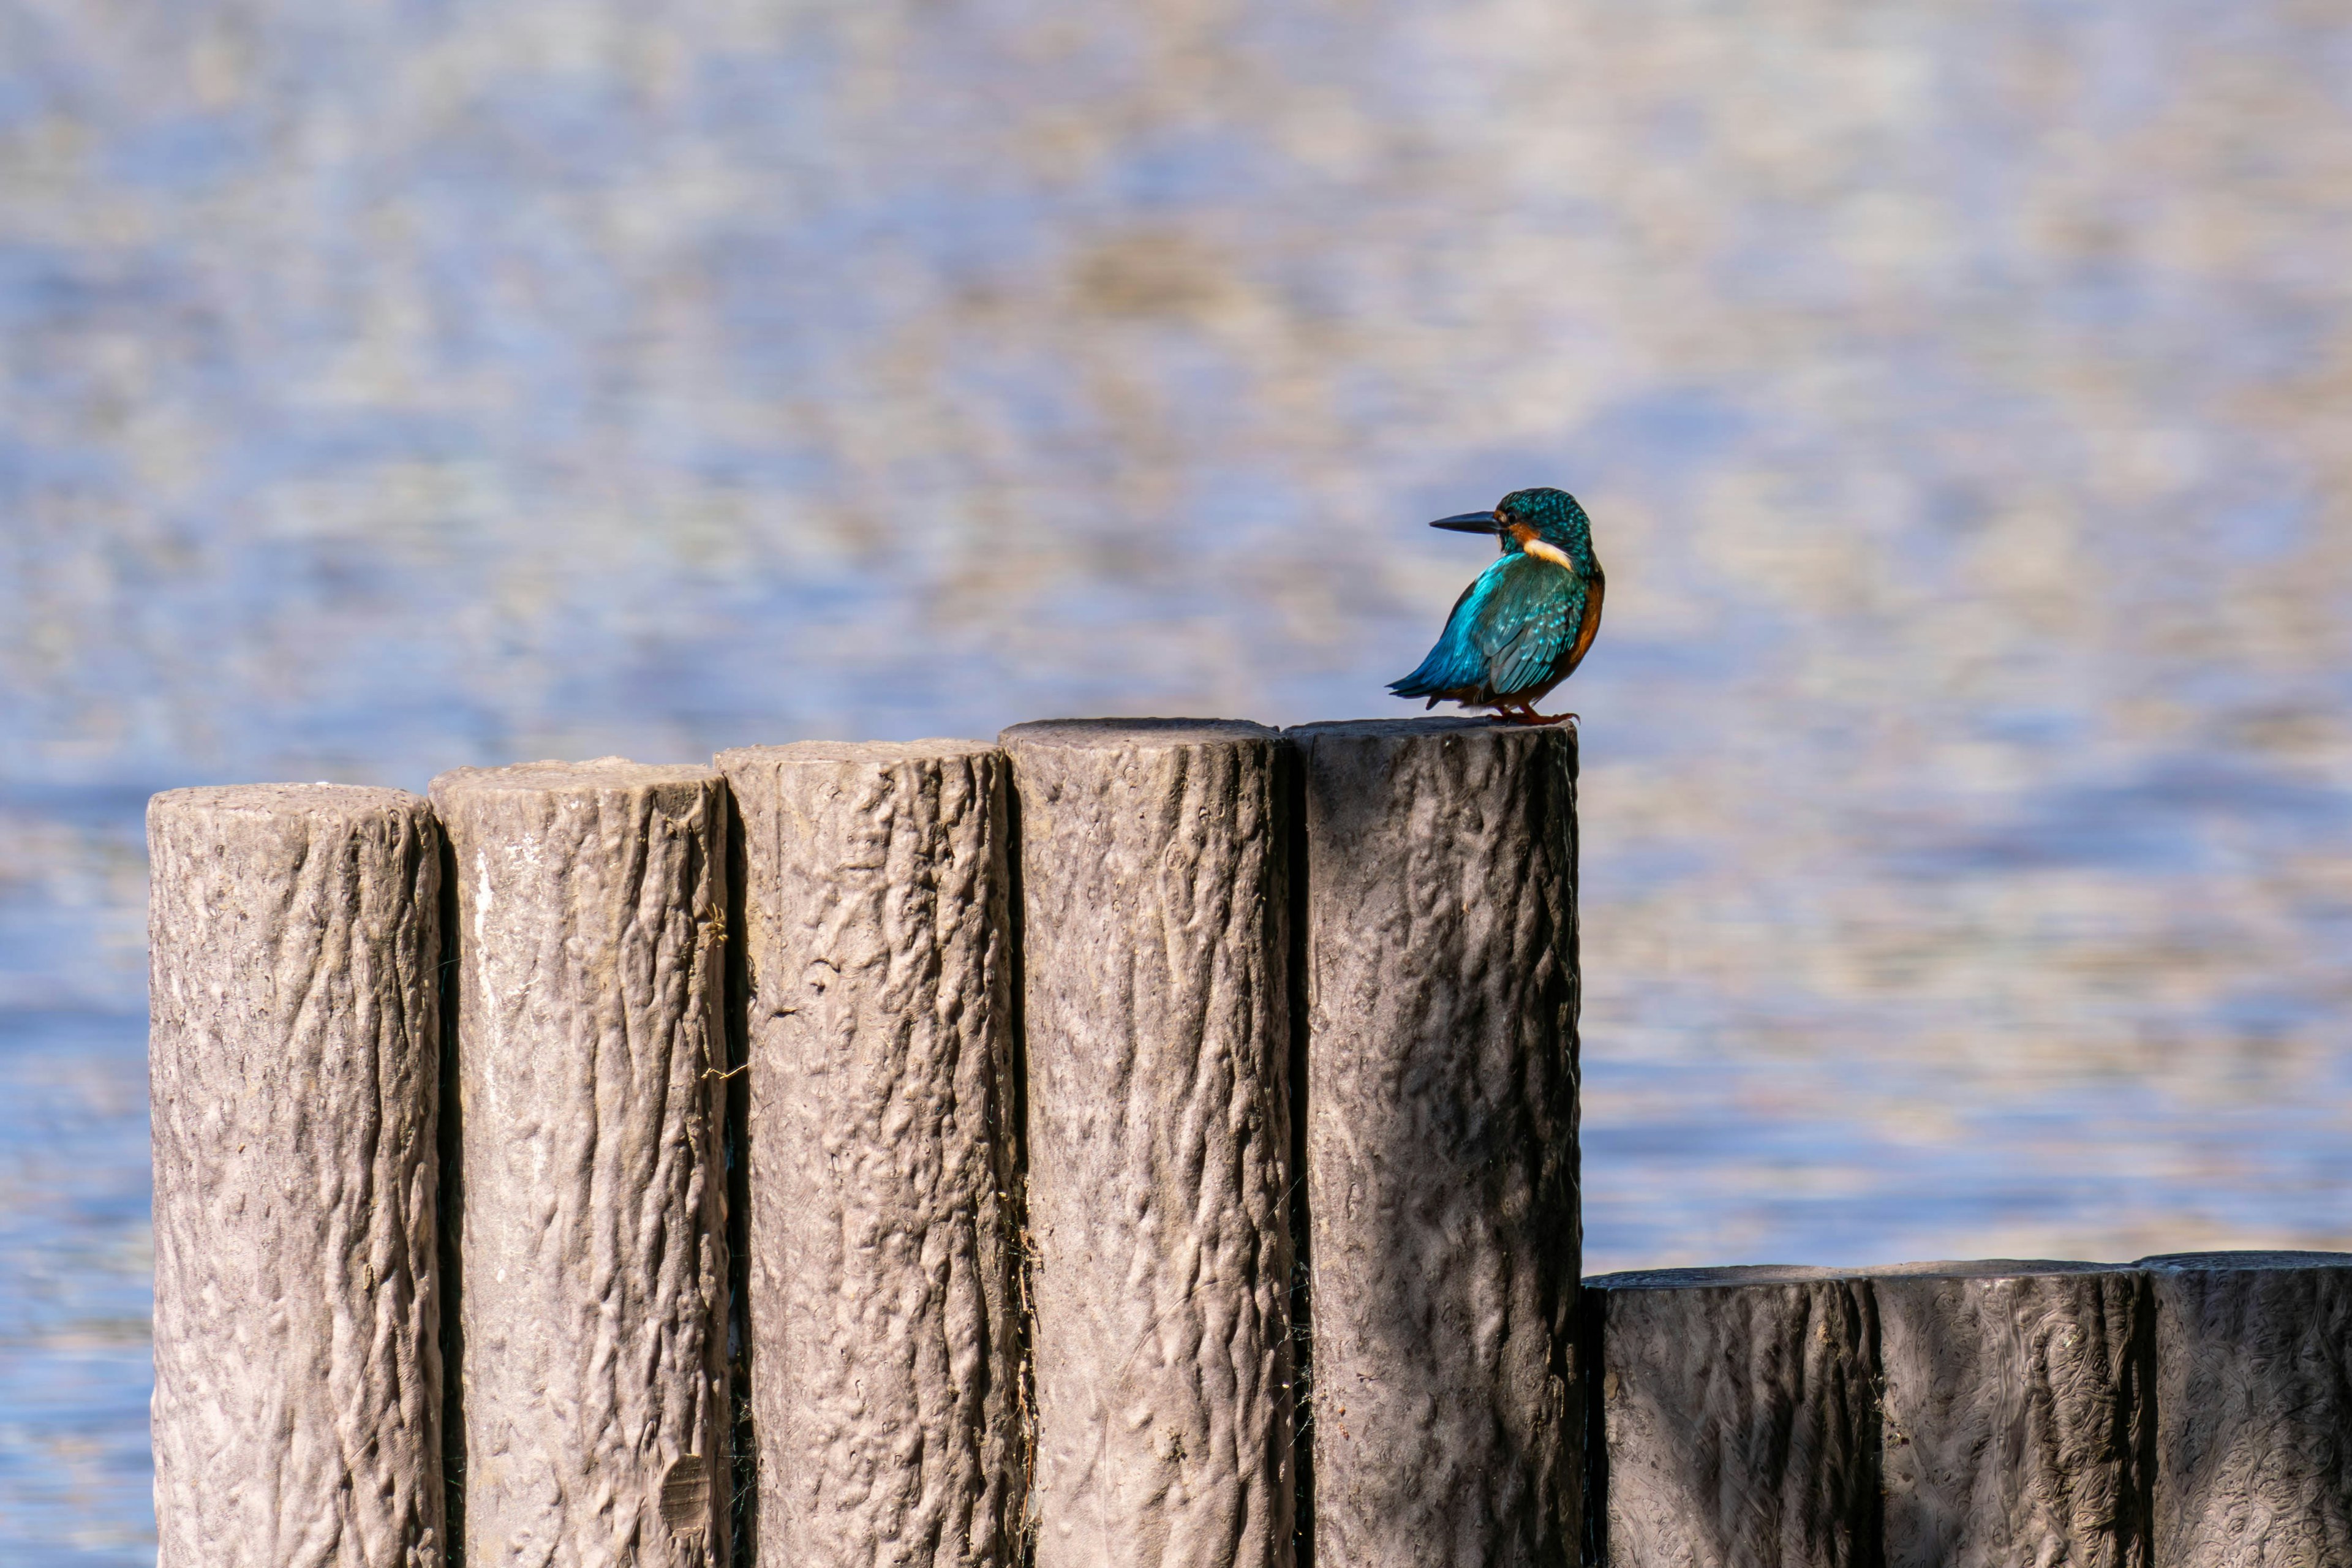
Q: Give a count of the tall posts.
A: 5